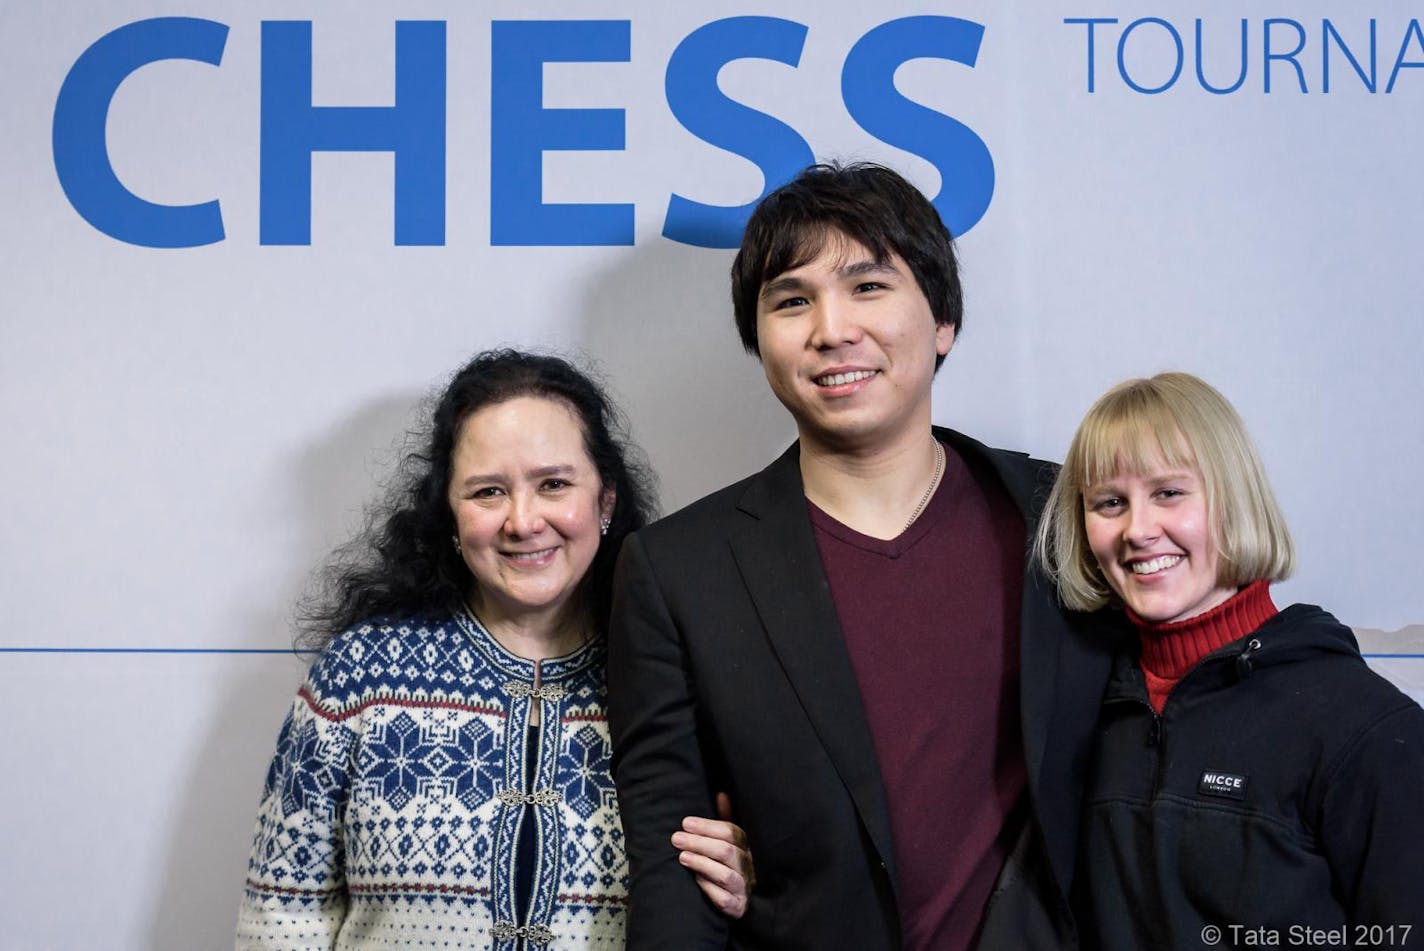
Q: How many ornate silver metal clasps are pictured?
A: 3